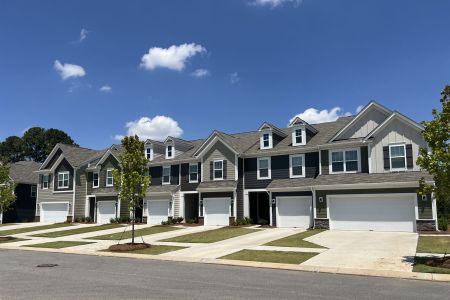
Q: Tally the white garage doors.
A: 6